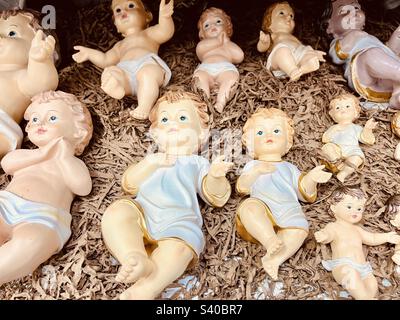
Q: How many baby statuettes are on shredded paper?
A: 12